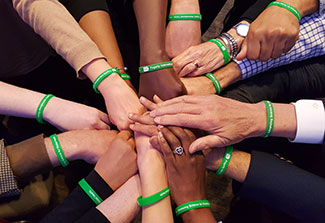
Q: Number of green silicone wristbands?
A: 14